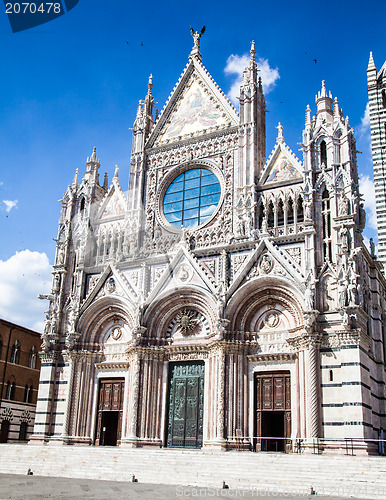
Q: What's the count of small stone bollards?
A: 4